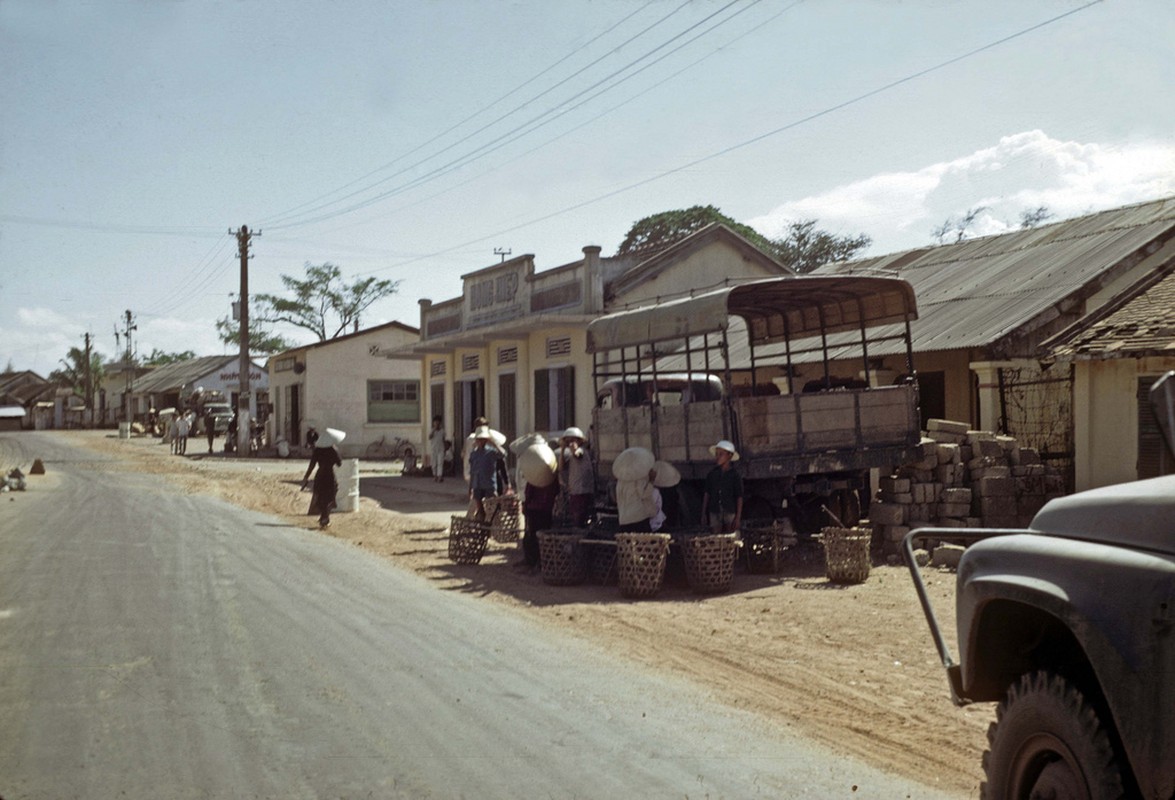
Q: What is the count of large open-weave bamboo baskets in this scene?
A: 8